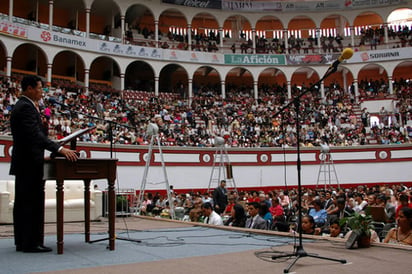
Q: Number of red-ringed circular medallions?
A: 7